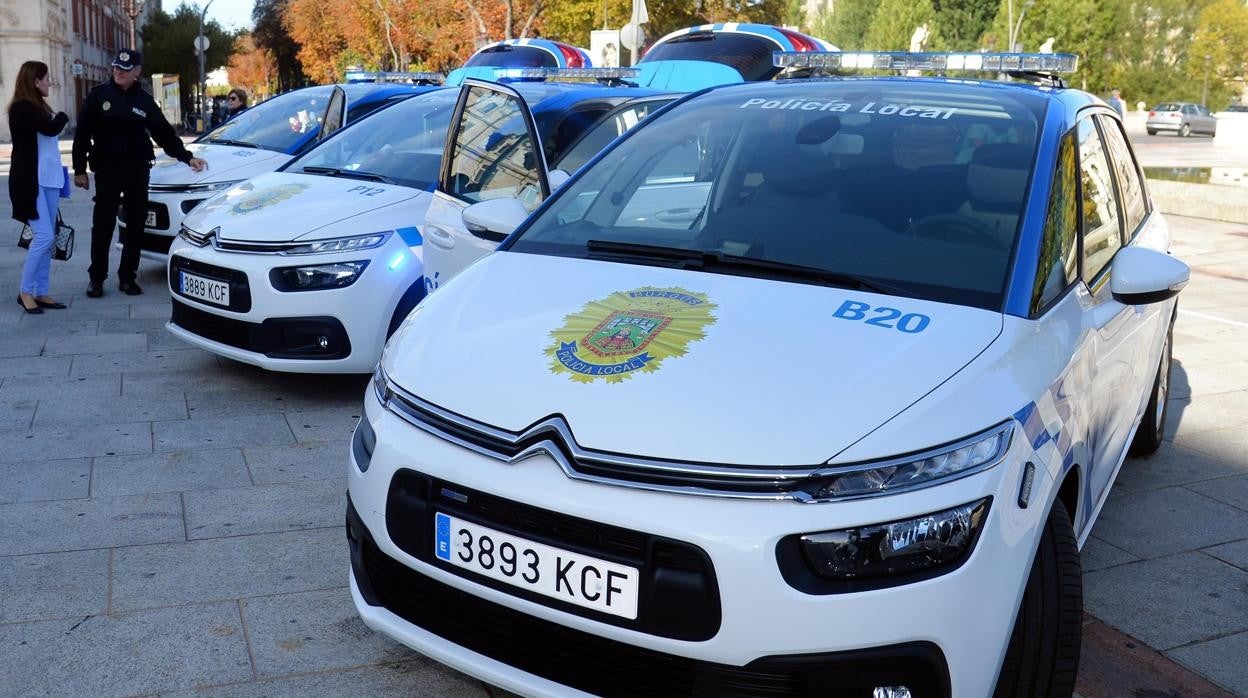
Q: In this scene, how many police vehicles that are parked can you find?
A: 3